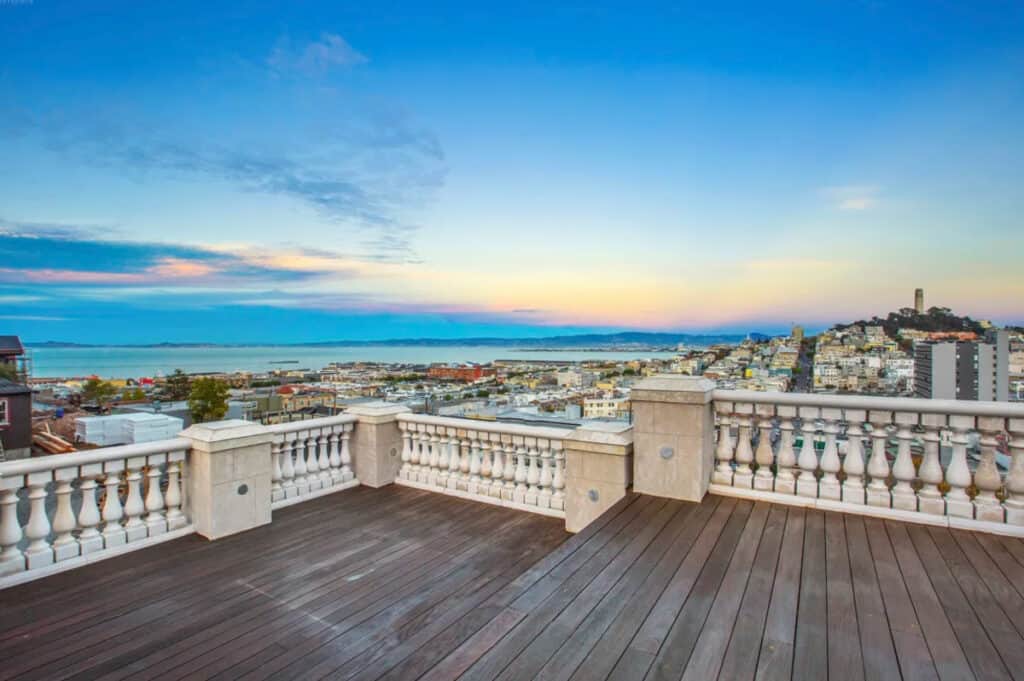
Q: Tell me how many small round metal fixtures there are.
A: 4